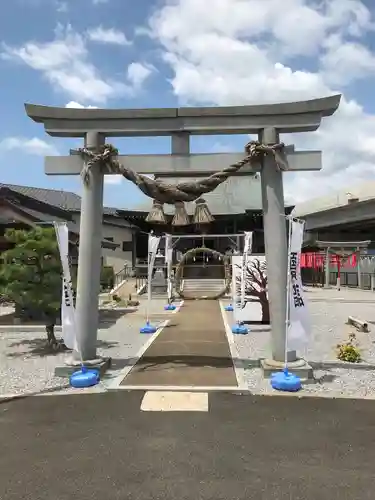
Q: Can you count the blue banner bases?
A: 6